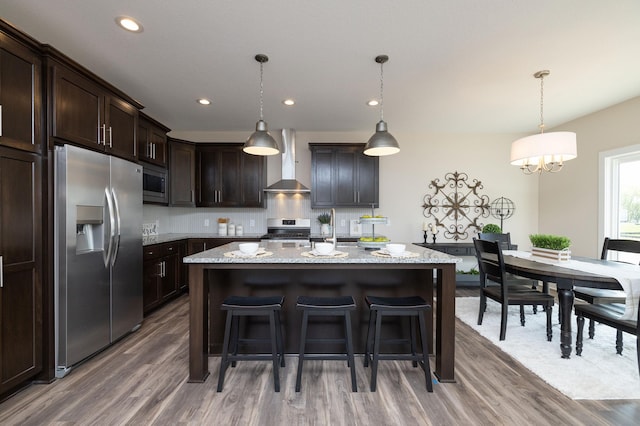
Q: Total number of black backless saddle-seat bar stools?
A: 3